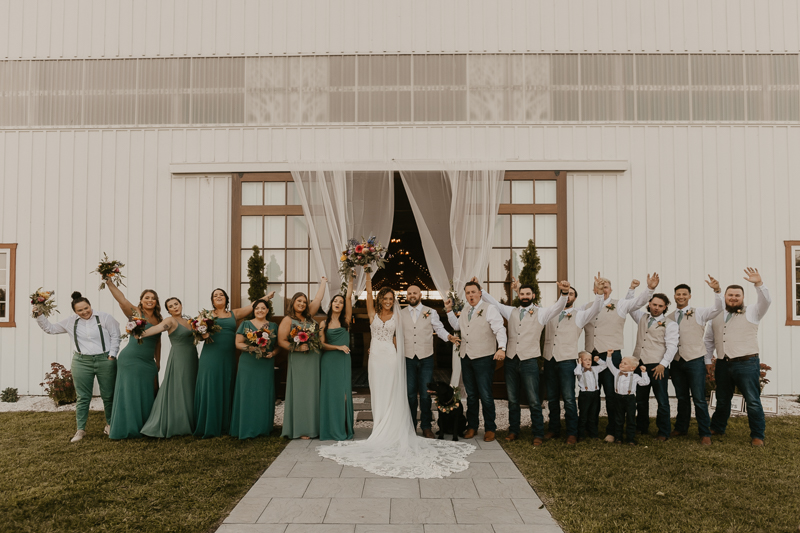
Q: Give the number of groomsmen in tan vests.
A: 7